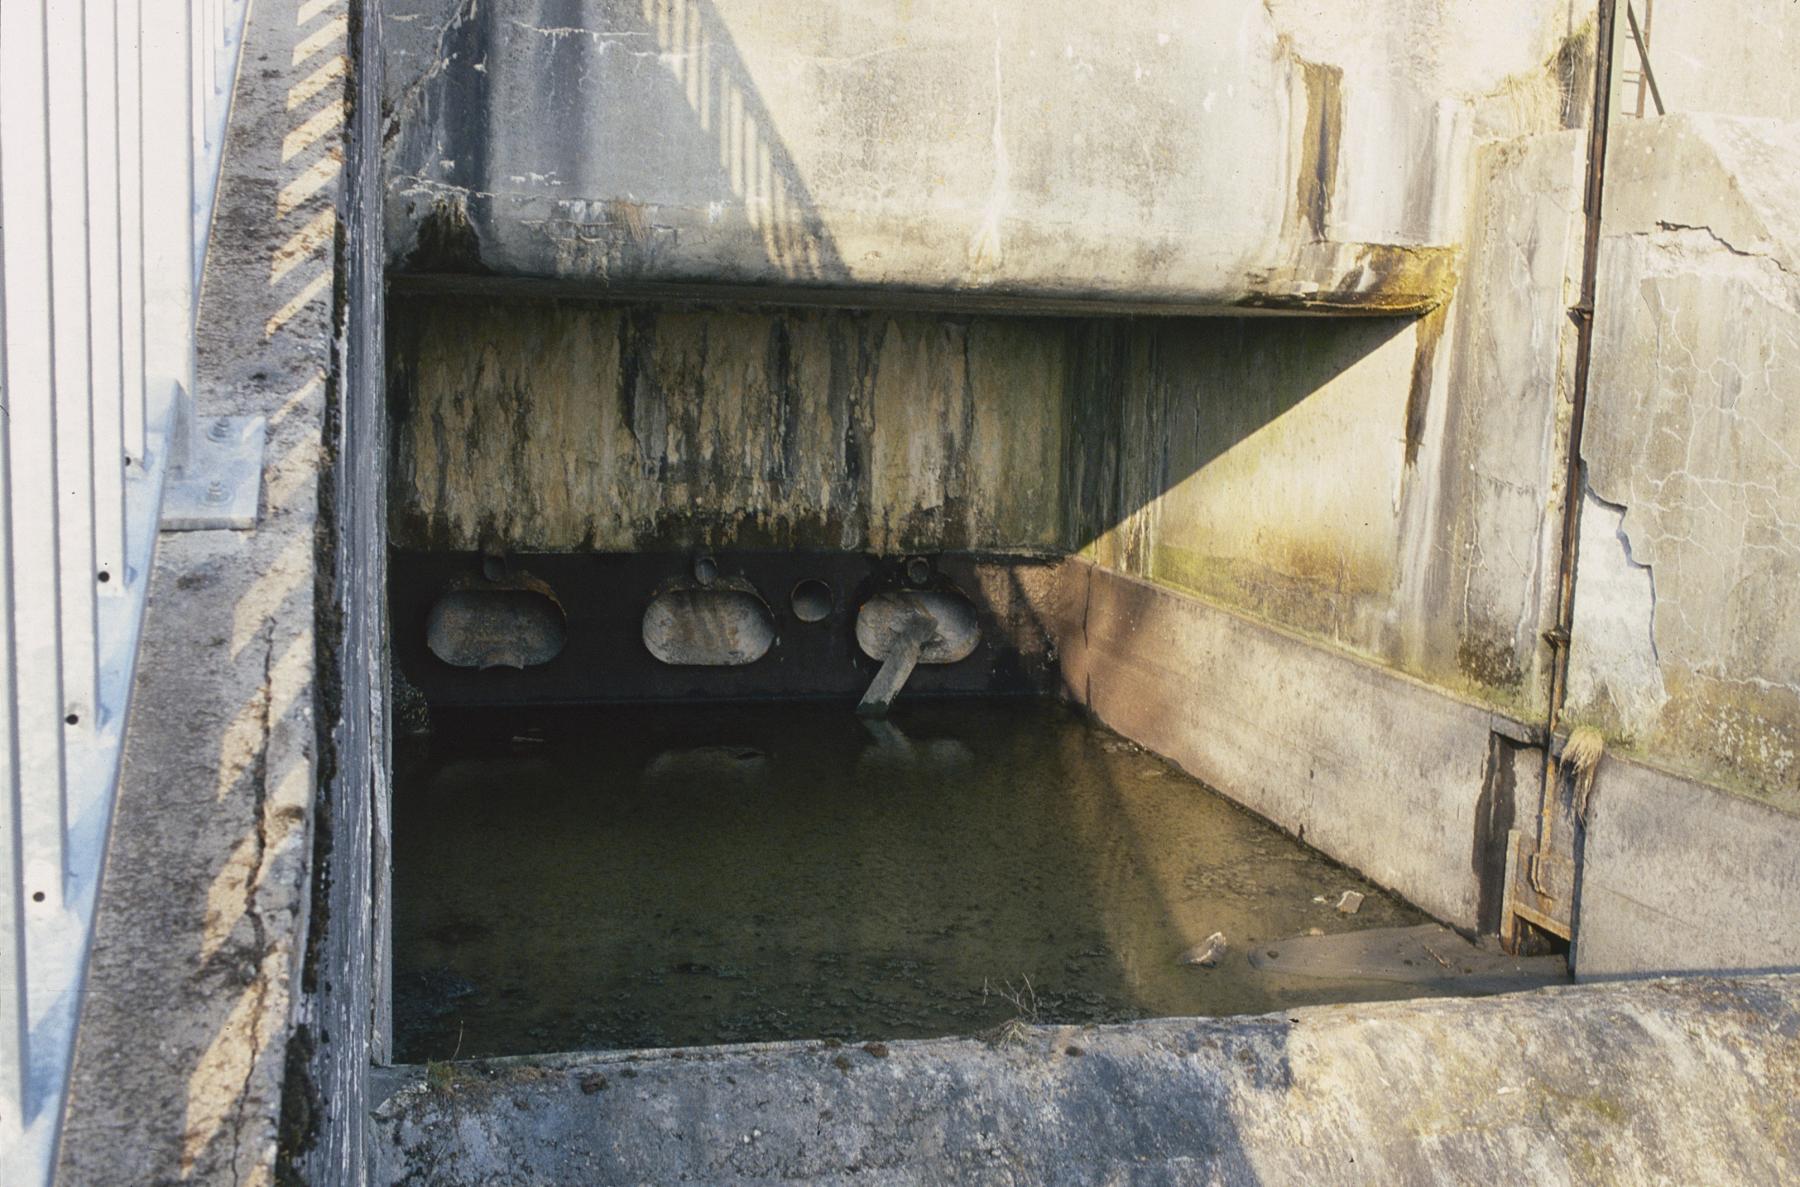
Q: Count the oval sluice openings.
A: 3